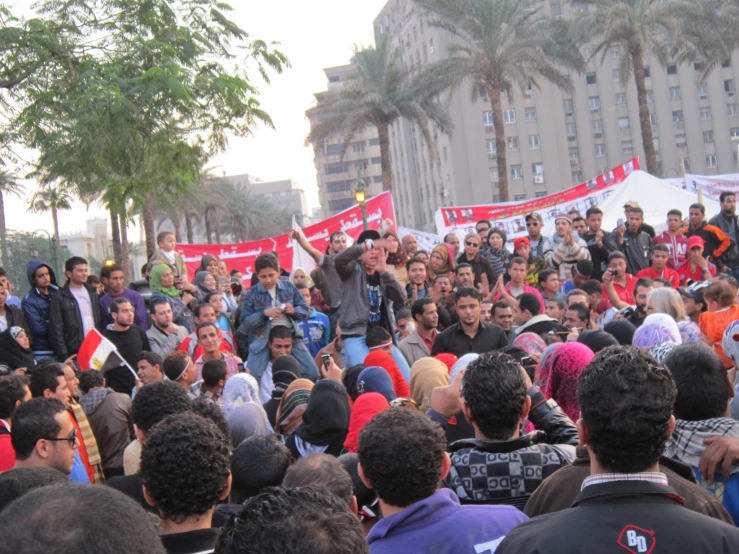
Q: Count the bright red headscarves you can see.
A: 3